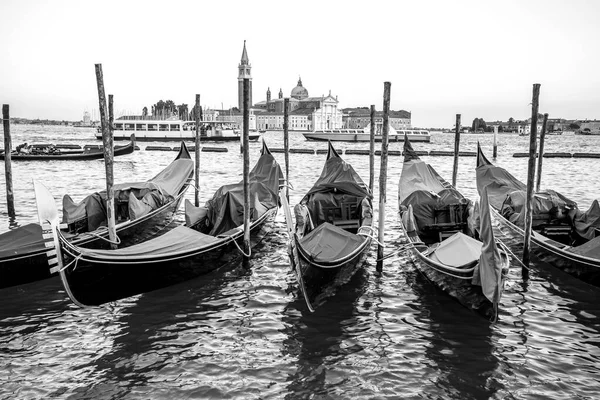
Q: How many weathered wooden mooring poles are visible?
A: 11